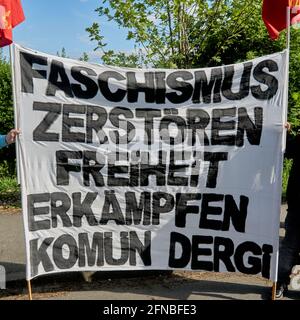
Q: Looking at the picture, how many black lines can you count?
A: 5